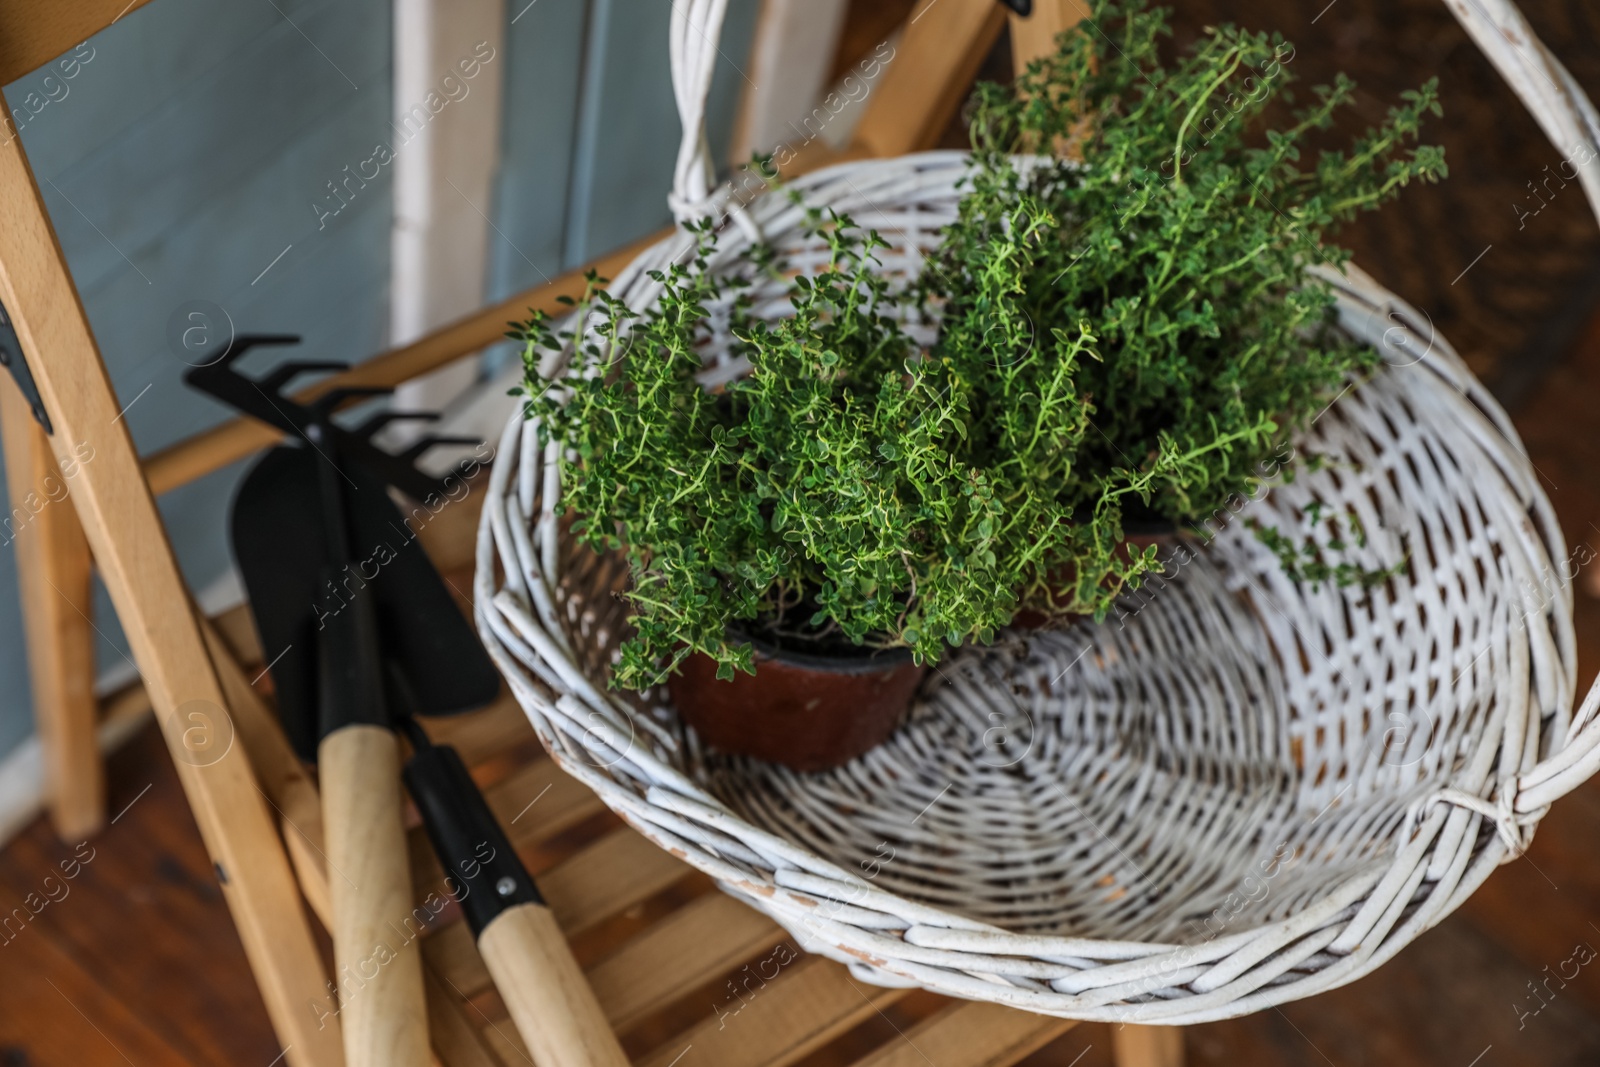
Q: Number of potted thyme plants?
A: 2